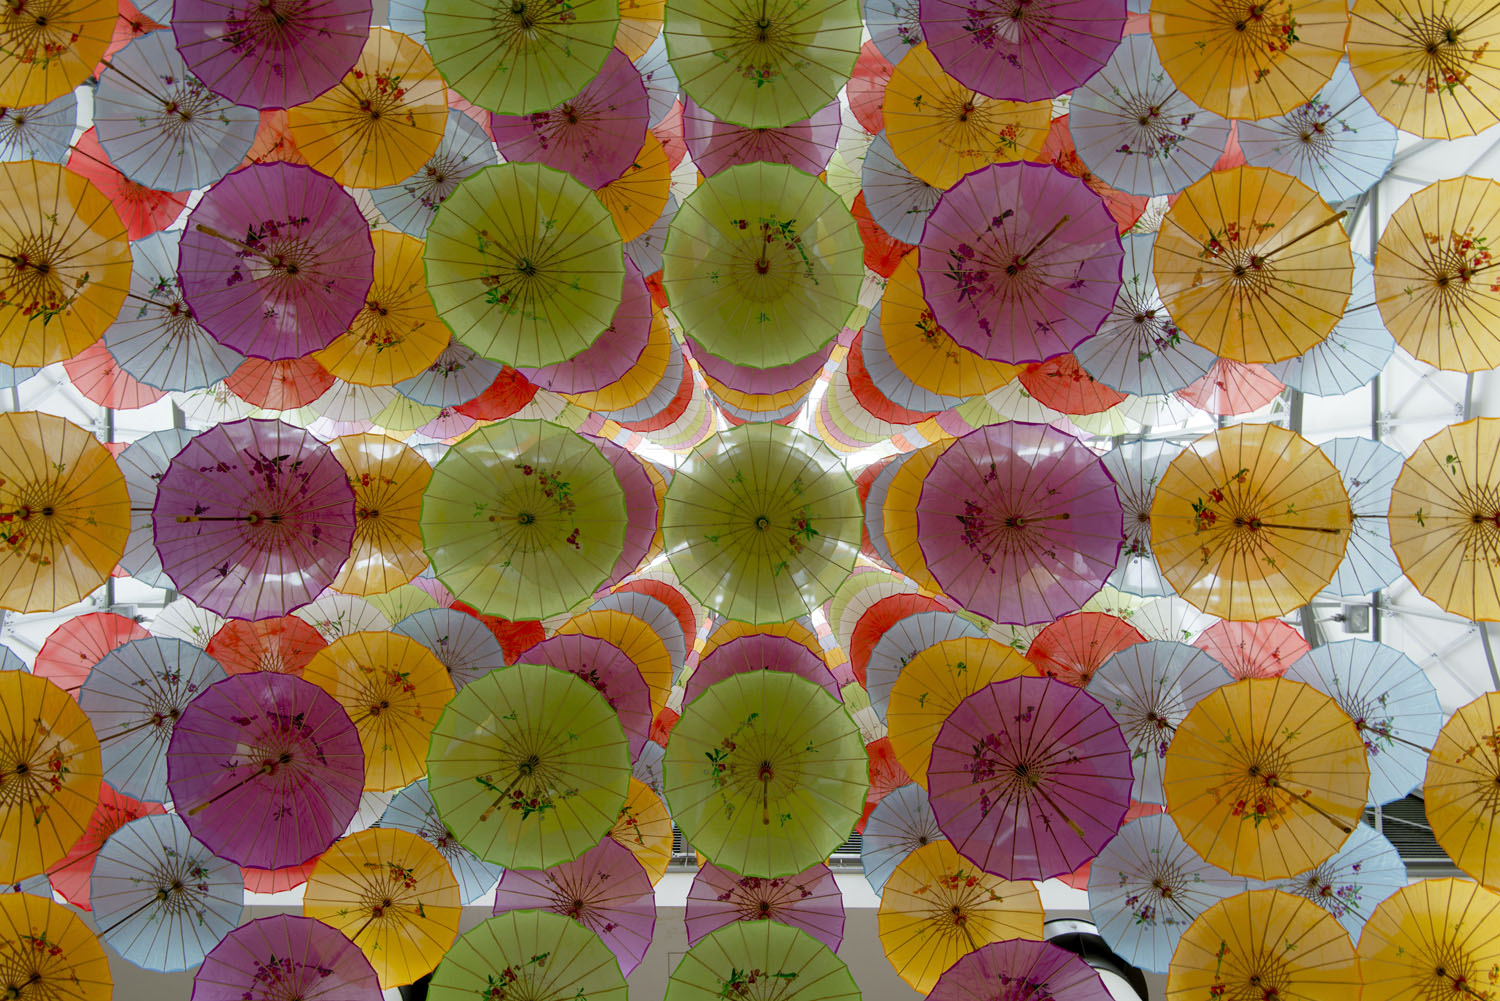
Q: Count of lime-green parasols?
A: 10